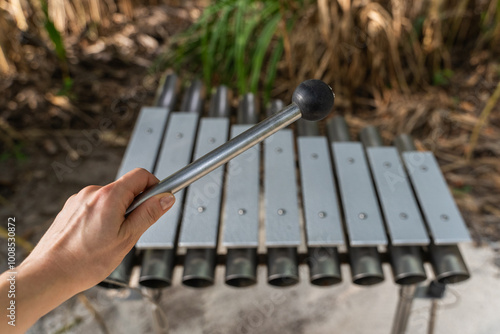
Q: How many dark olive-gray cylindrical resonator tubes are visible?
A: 9